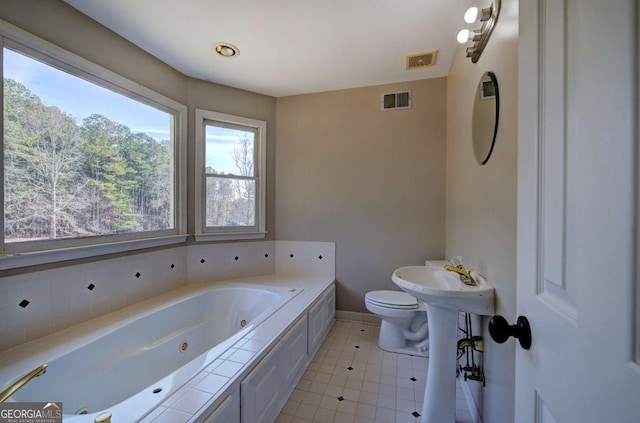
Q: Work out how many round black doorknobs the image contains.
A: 1